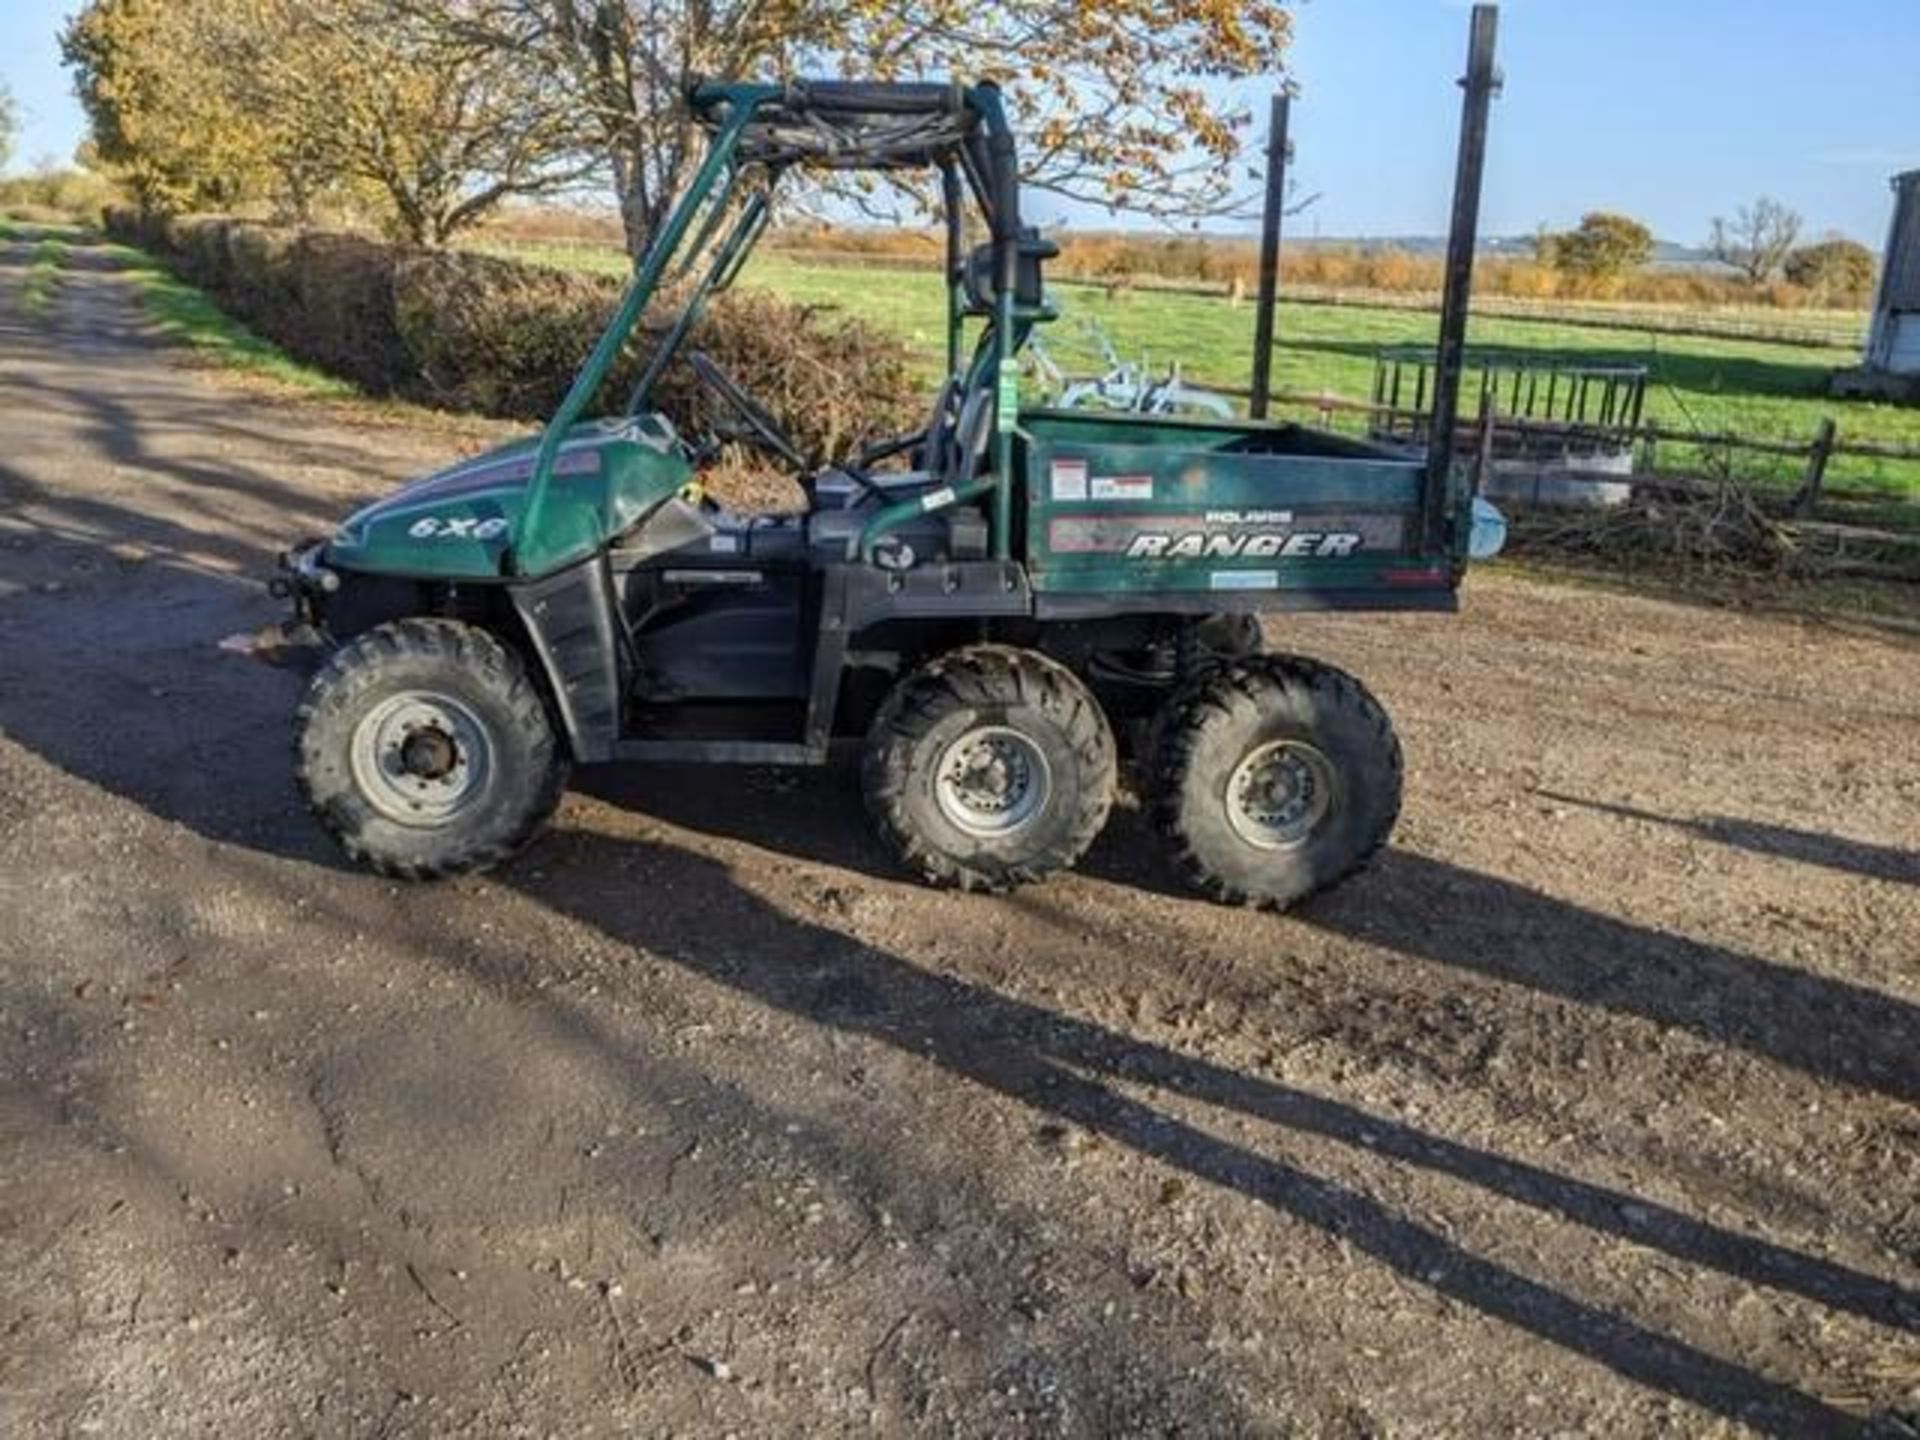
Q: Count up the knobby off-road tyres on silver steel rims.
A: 3